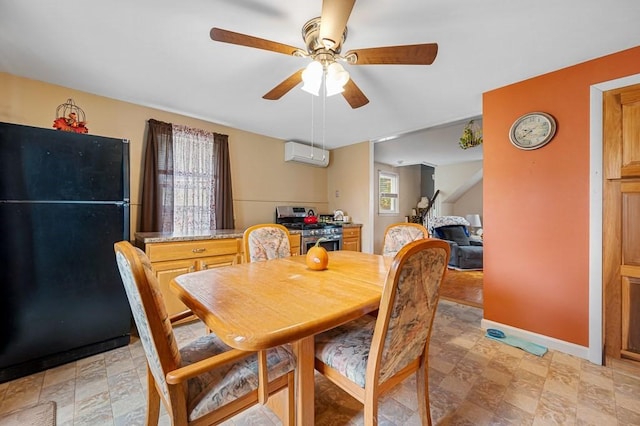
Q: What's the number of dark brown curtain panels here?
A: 2